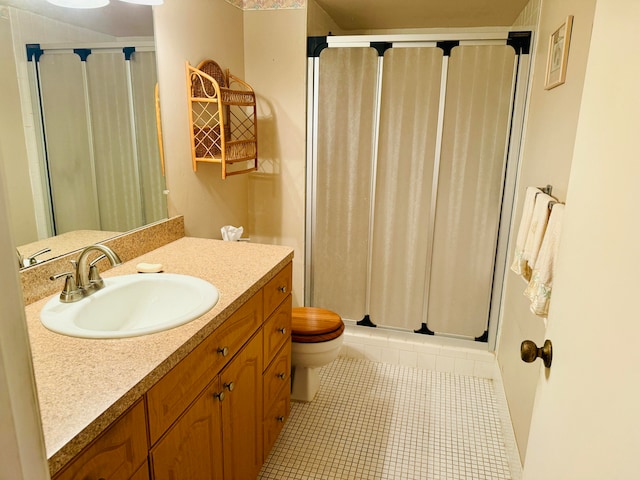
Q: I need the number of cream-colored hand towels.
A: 3